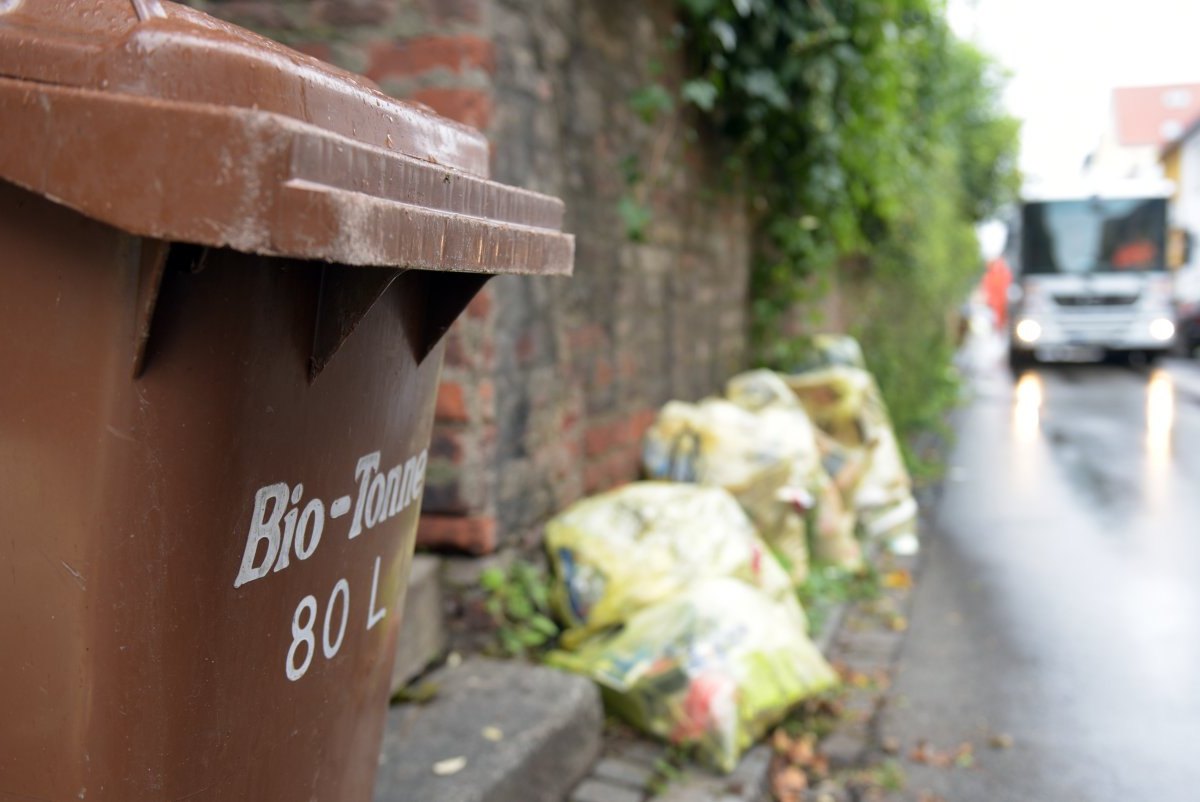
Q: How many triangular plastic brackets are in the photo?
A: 3